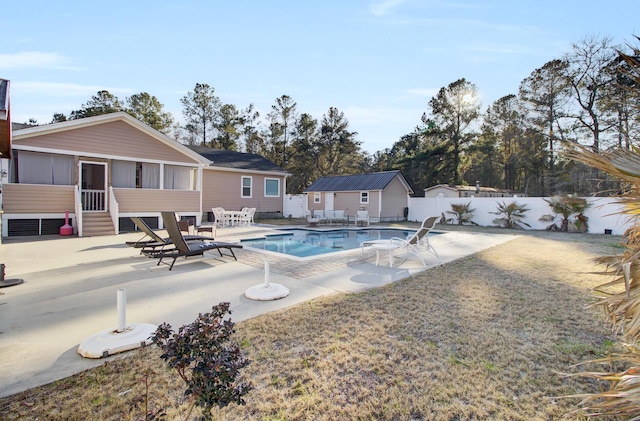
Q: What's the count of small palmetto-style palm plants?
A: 3